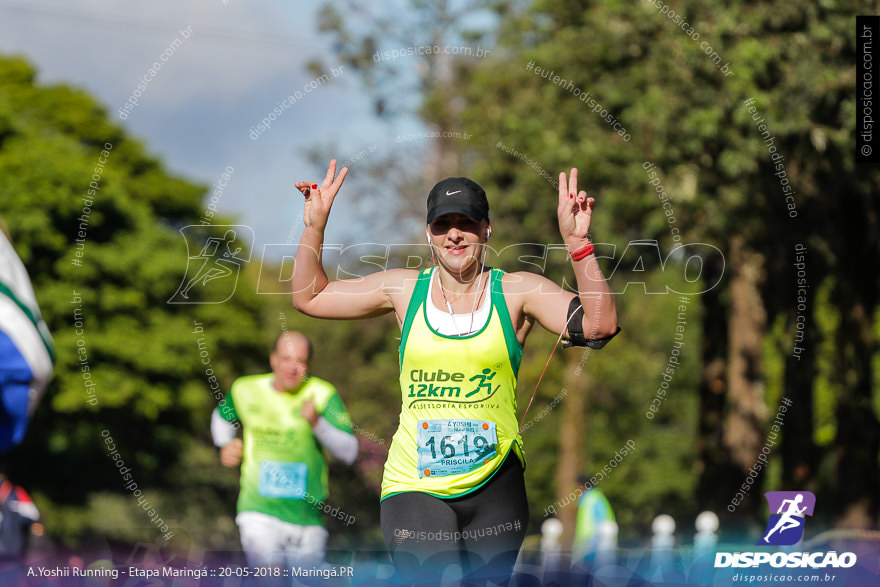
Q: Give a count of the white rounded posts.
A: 4